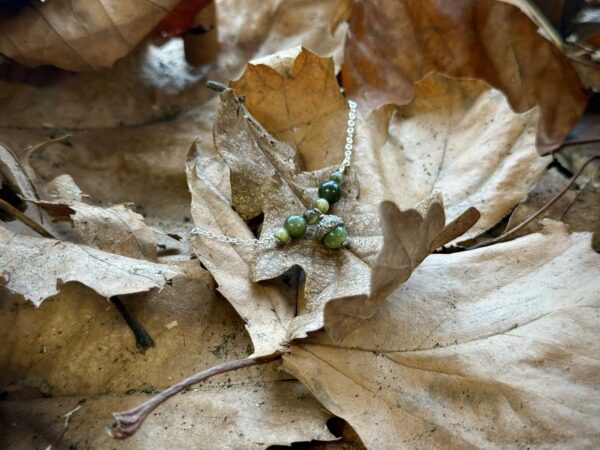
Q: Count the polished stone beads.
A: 7